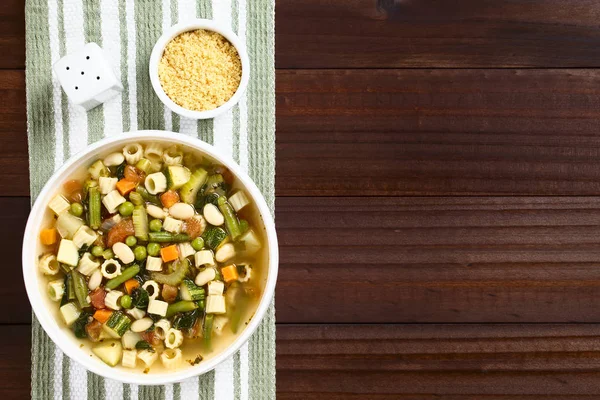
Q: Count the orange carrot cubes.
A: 7